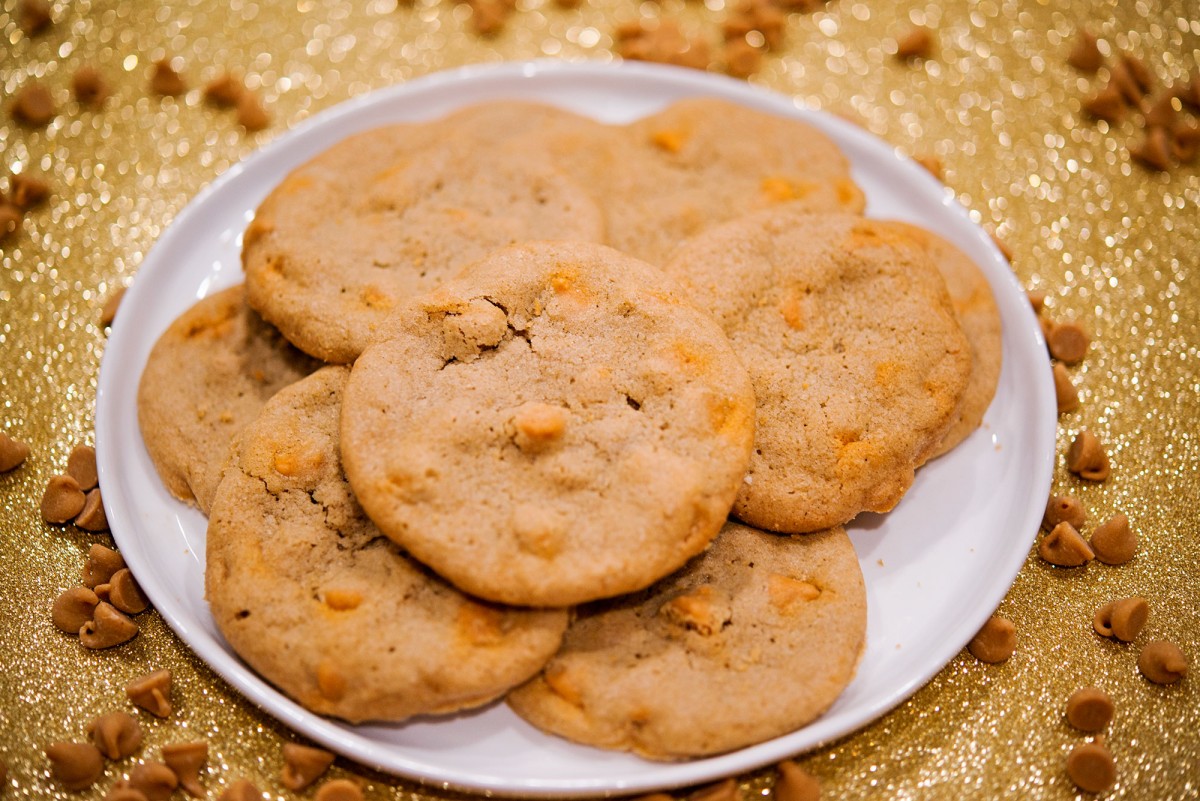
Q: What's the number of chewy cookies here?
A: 9